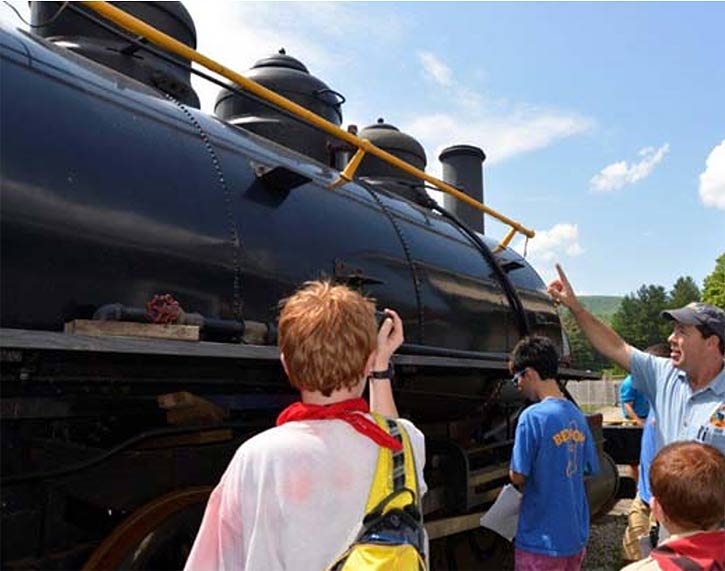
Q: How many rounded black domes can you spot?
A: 3